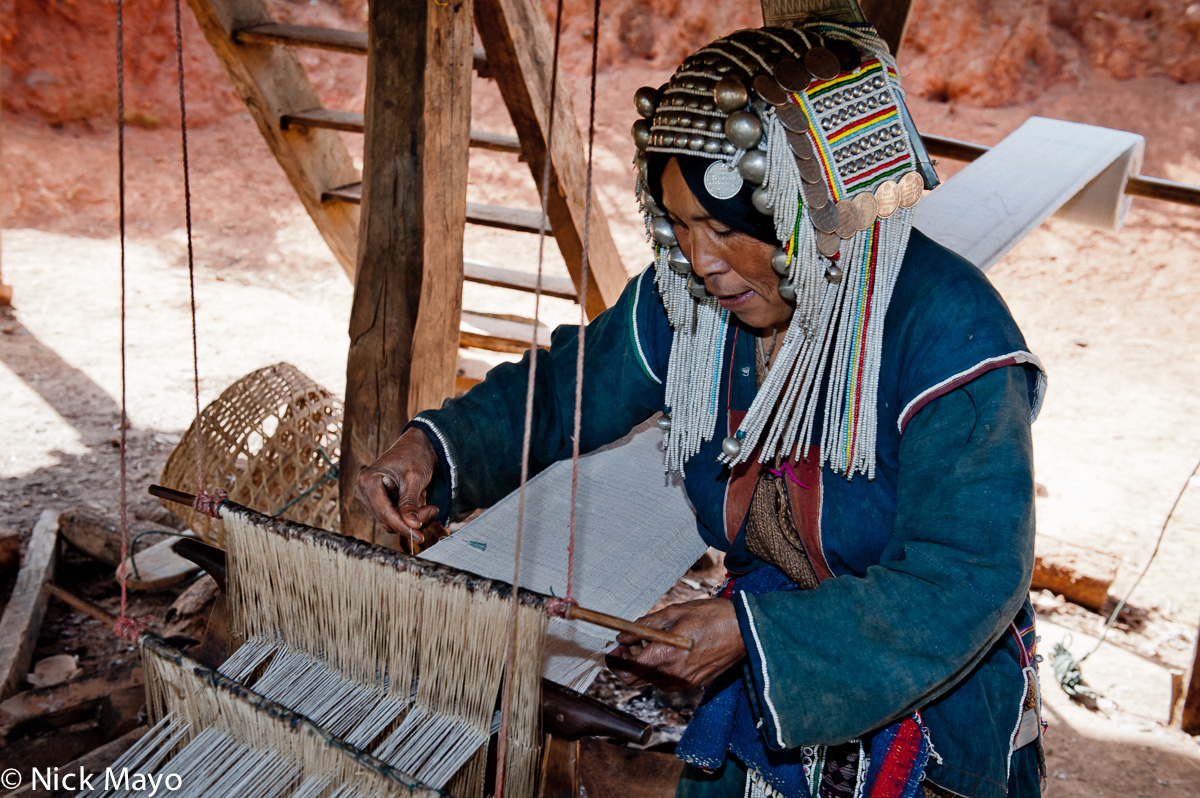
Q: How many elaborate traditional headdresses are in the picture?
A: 1